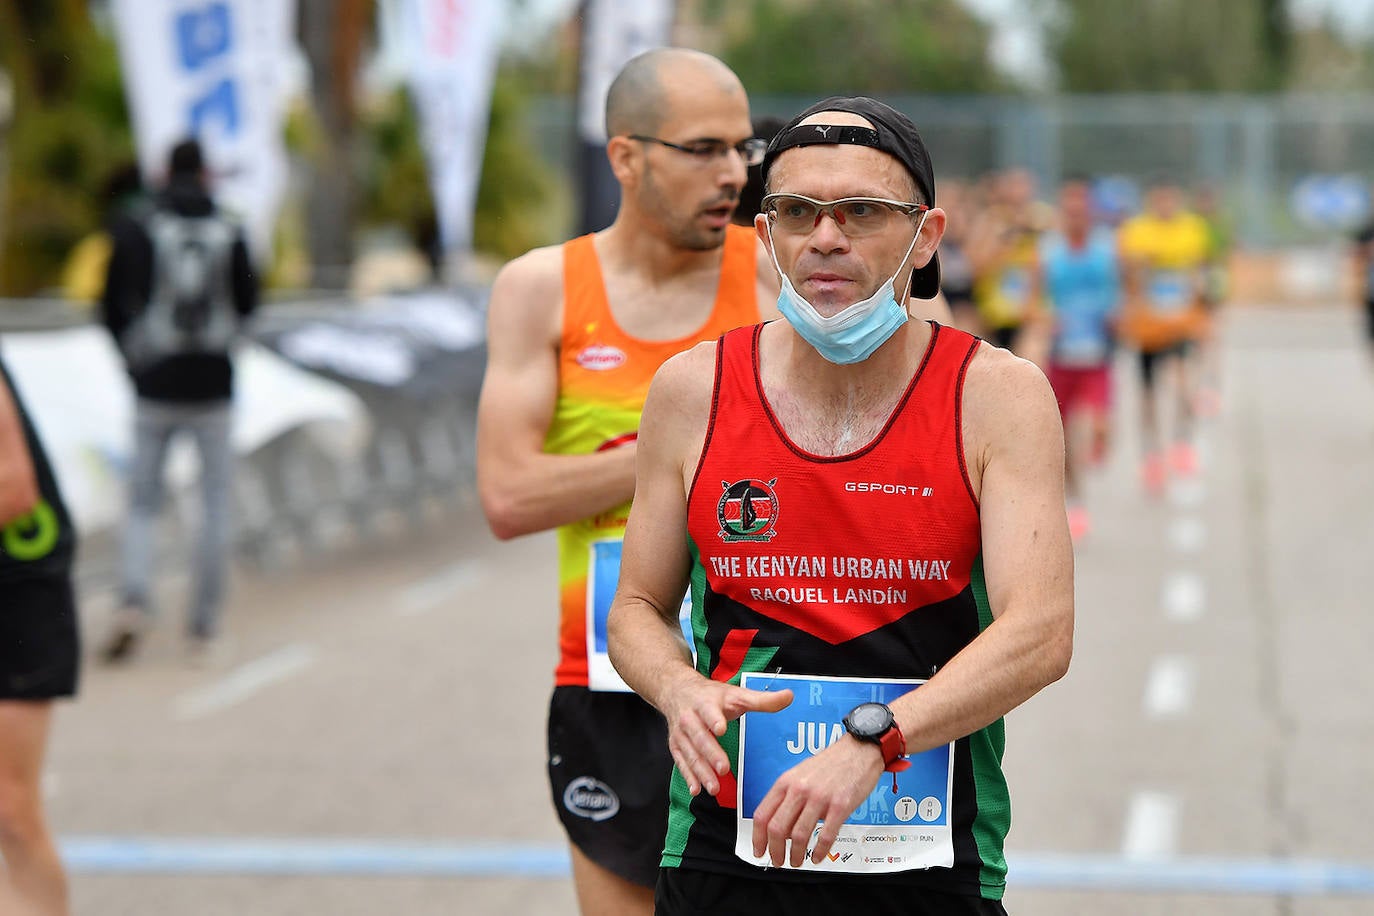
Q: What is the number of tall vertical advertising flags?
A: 3